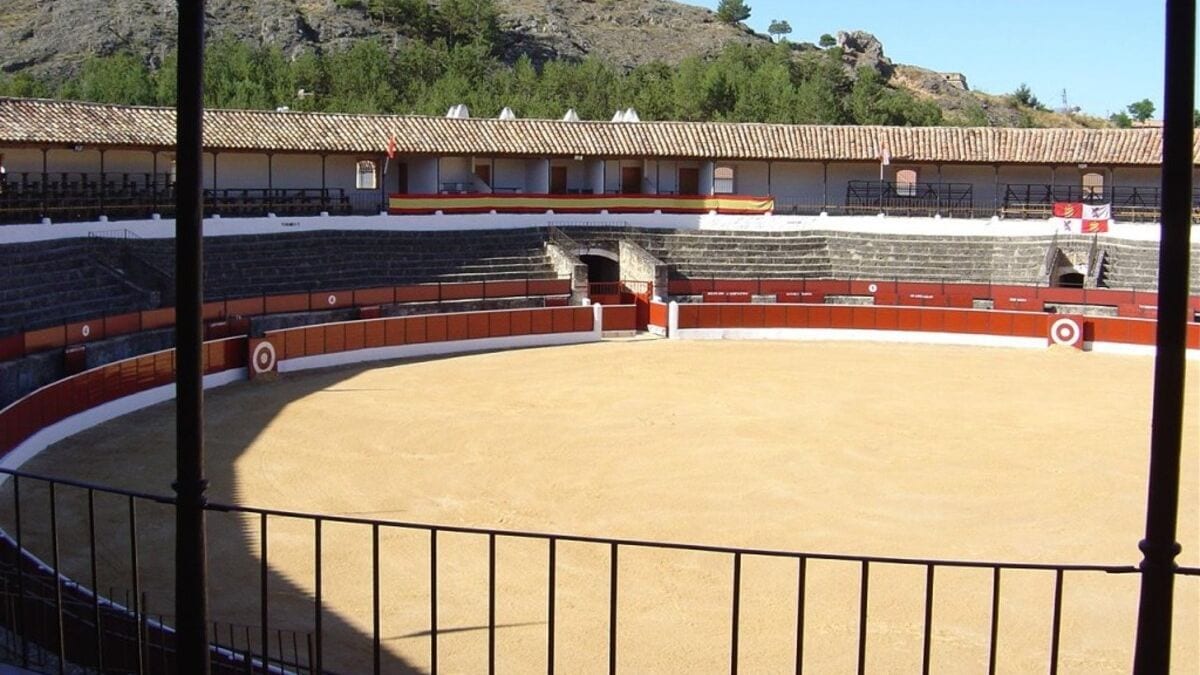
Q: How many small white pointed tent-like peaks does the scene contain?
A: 6